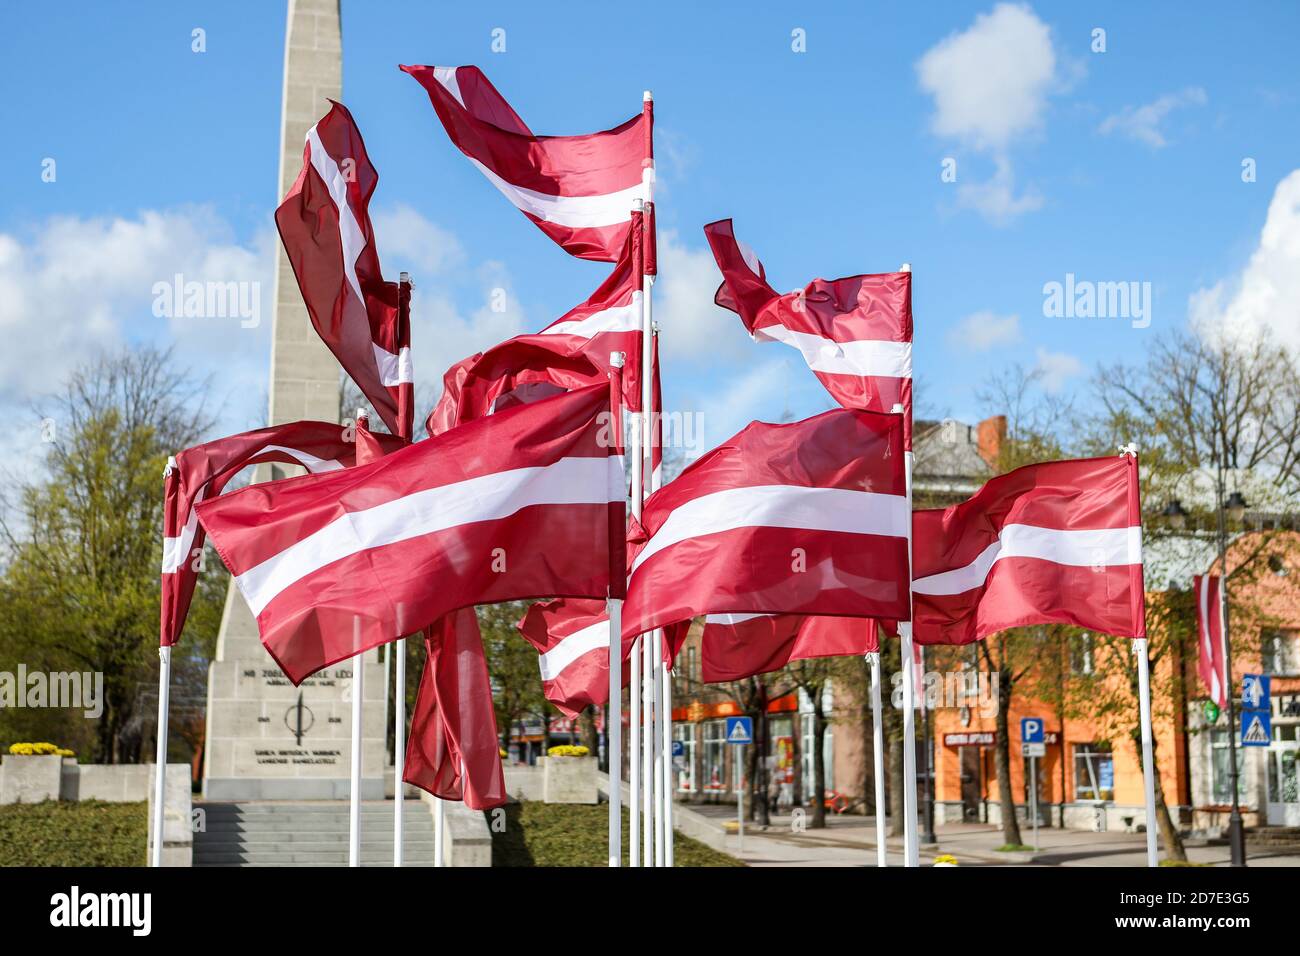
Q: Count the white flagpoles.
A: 12